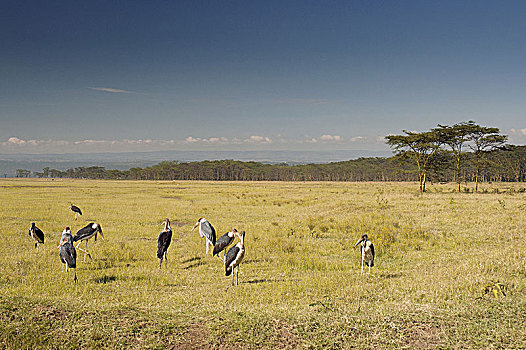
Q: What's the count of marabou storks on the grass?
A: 10